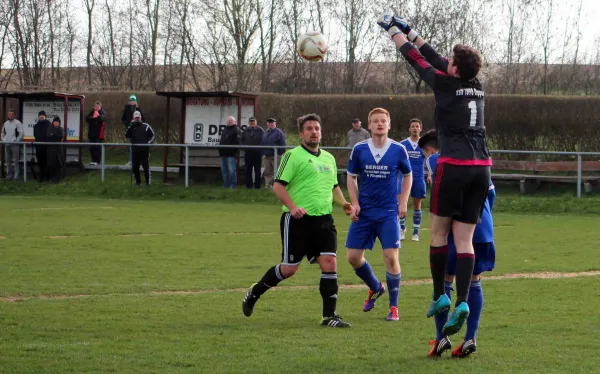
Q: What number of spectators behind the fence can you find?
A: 10